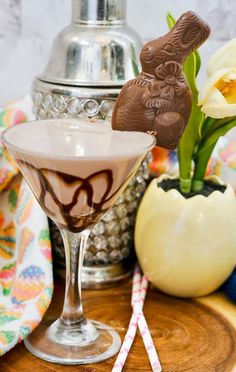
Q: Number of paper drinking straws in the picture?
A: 2